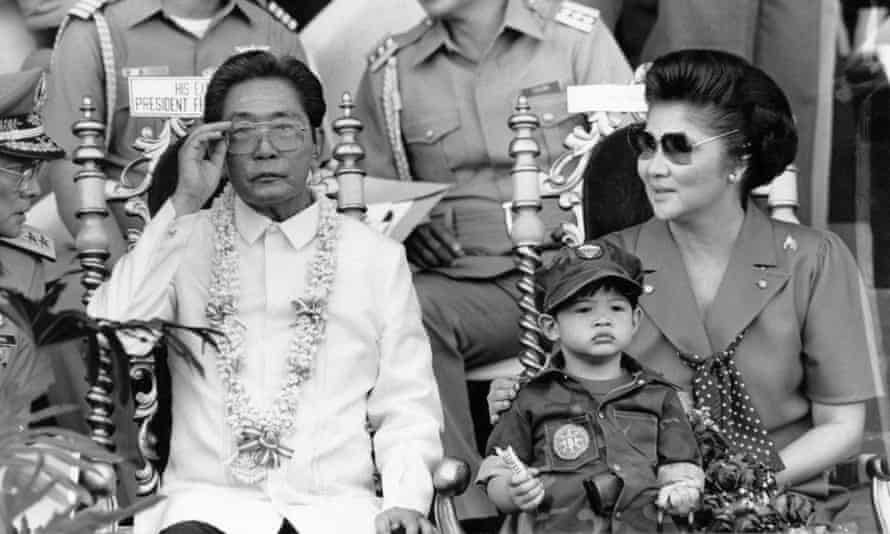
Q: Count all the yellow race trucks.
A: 0